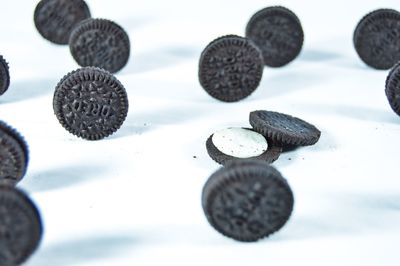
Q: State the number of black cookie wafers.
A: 13